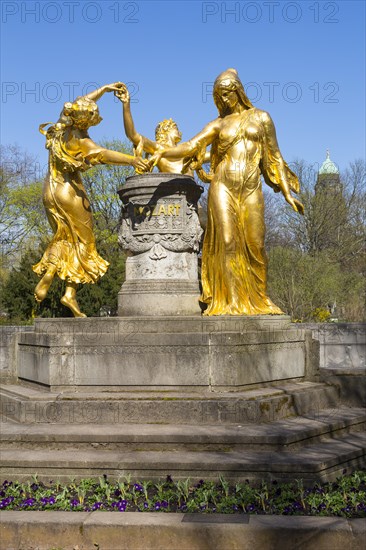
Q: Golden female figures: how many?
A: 3